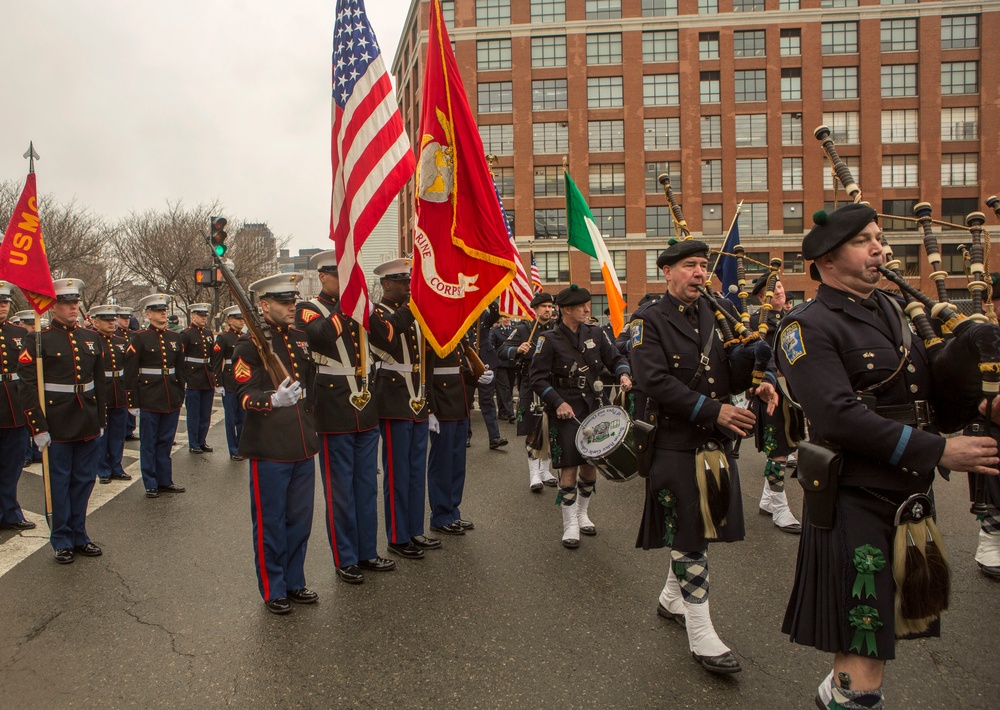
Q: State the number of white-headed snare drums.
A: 1